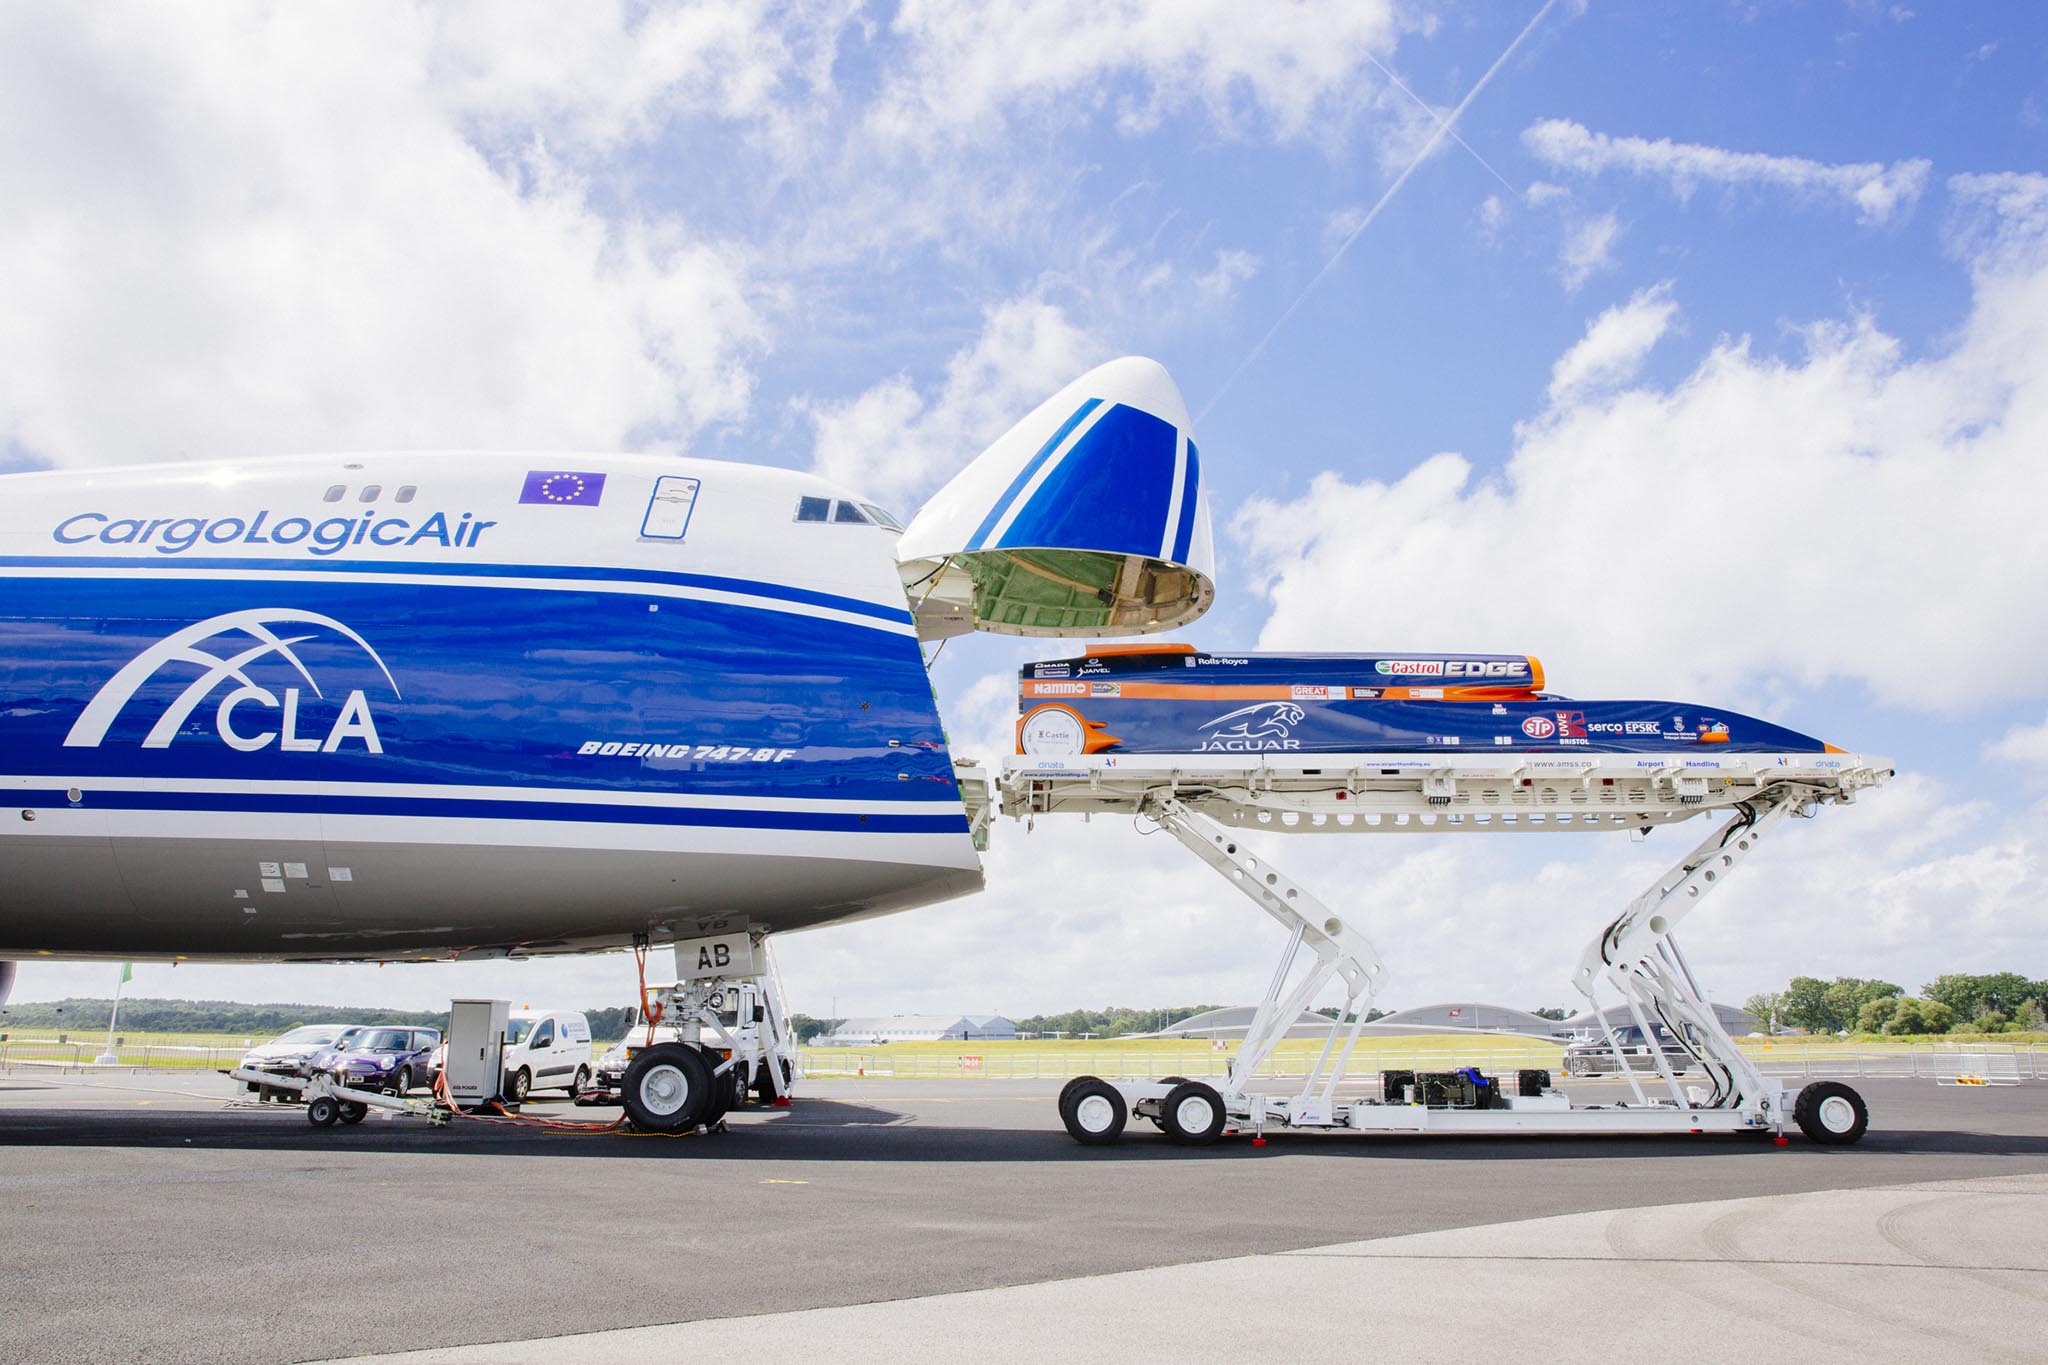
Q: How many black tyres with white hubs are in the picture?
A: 4